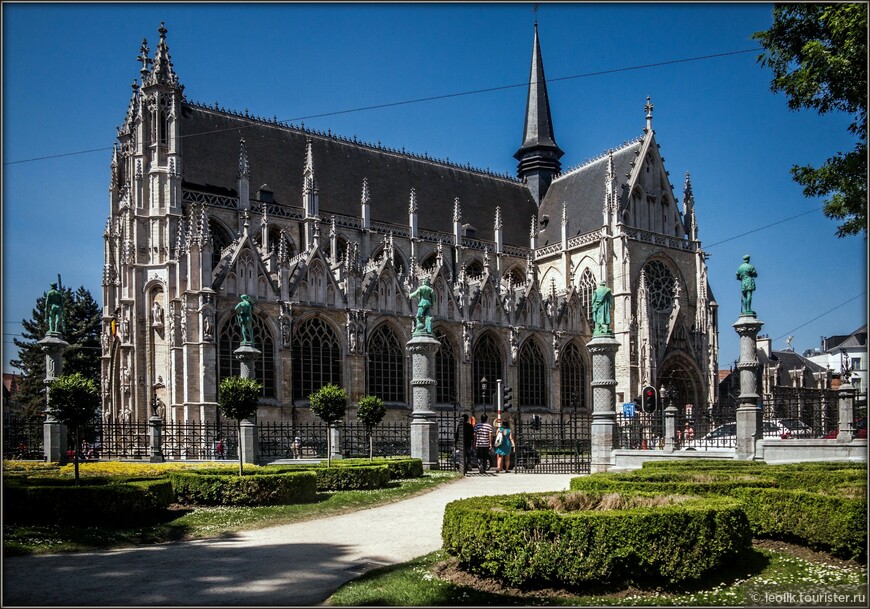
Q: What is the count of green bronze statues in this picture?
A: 5